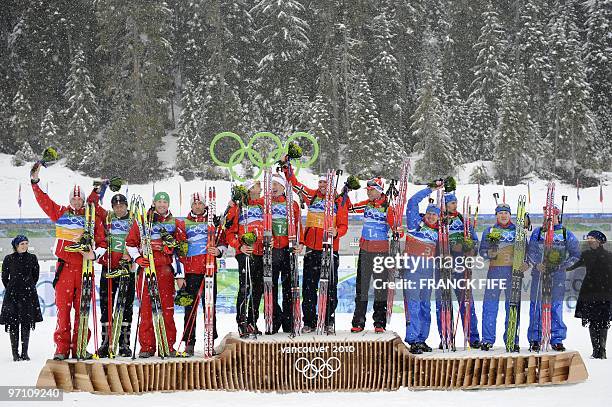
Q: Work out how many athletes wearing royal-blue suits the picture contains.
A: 4